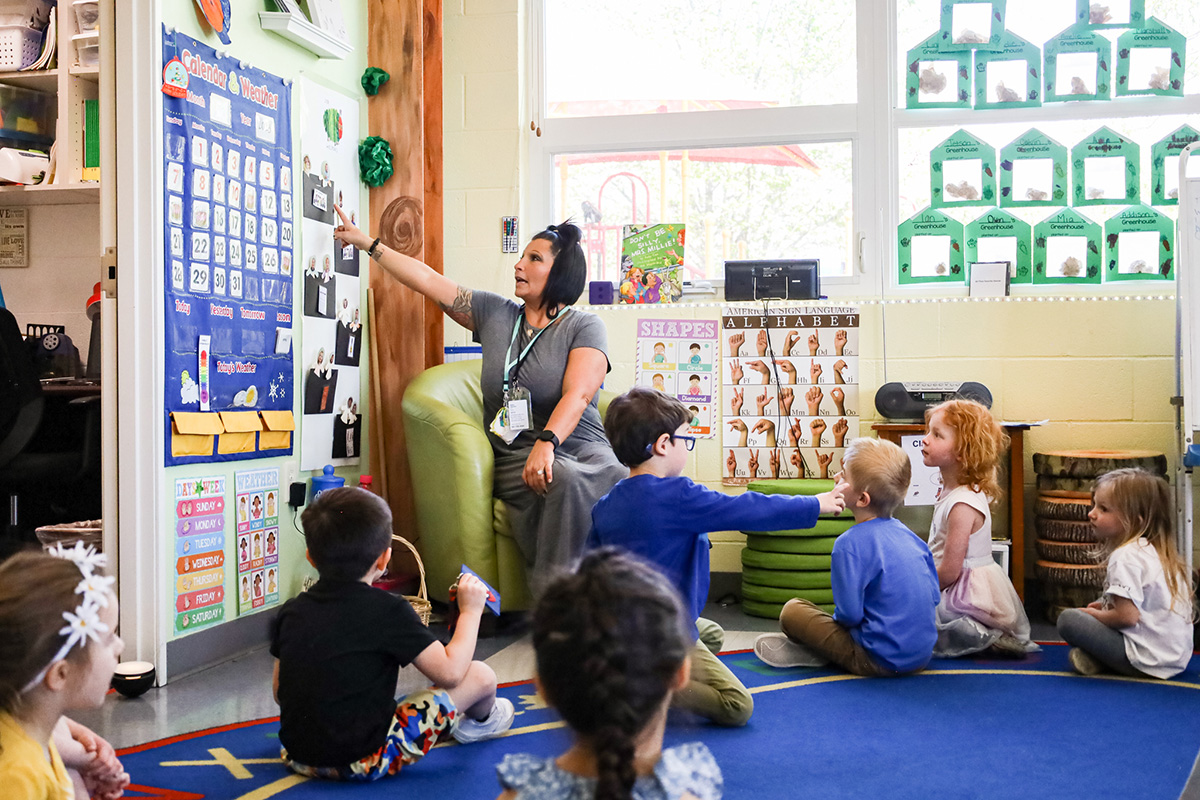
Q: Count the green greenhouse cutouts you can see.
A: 14